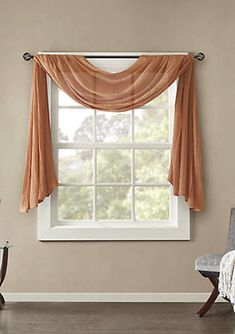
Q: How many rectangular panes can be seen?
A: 12